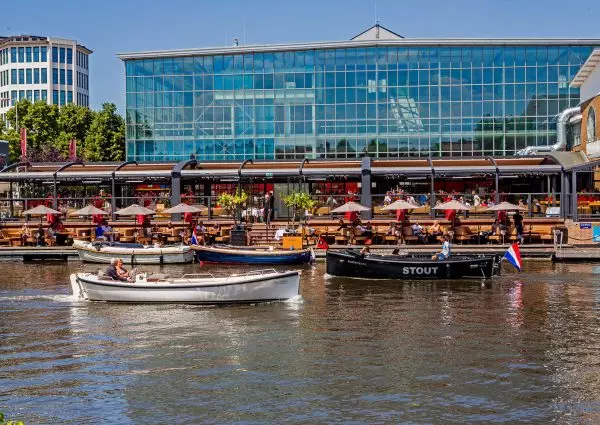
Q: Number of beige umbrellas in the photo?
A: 8